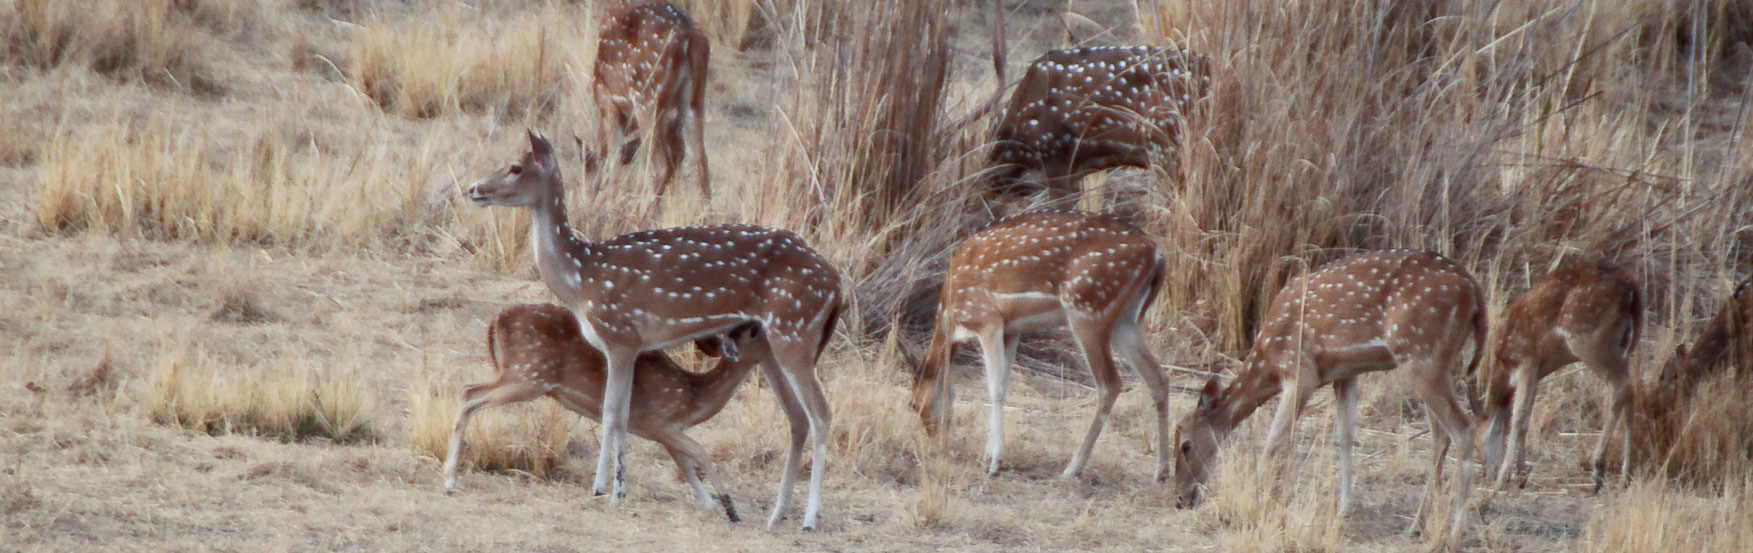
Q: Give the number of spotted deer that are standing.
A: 8